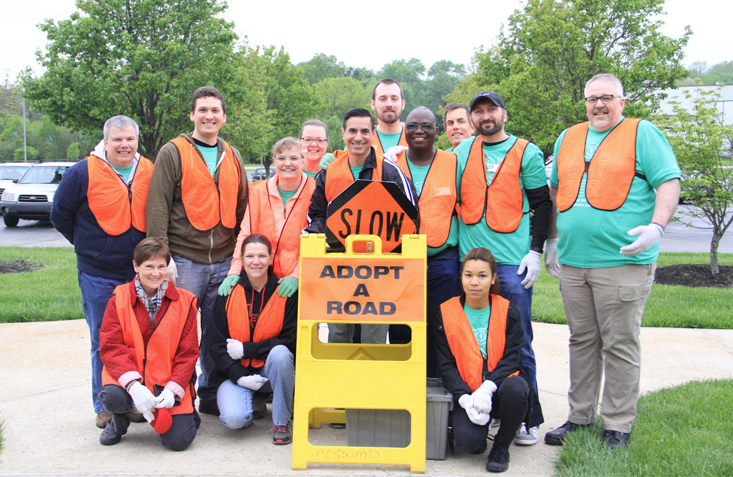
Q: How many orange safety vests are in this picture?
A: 11